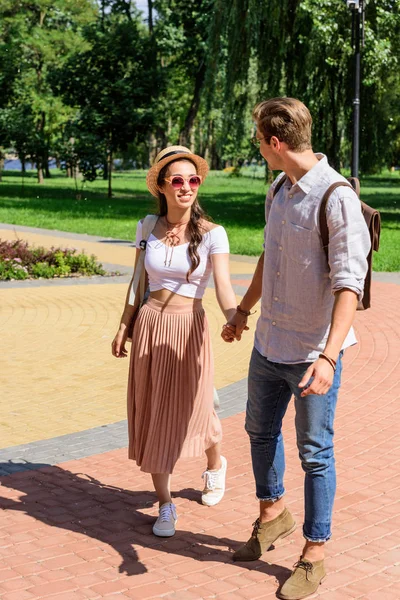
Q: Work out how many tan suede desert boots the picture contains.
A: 2